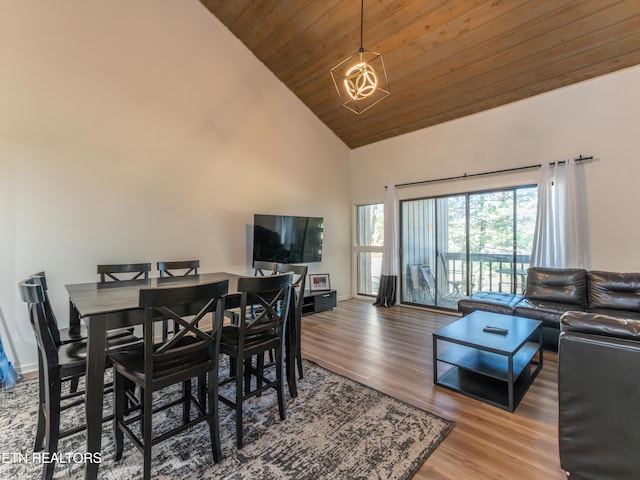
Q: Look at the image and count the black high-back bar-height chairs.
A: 8